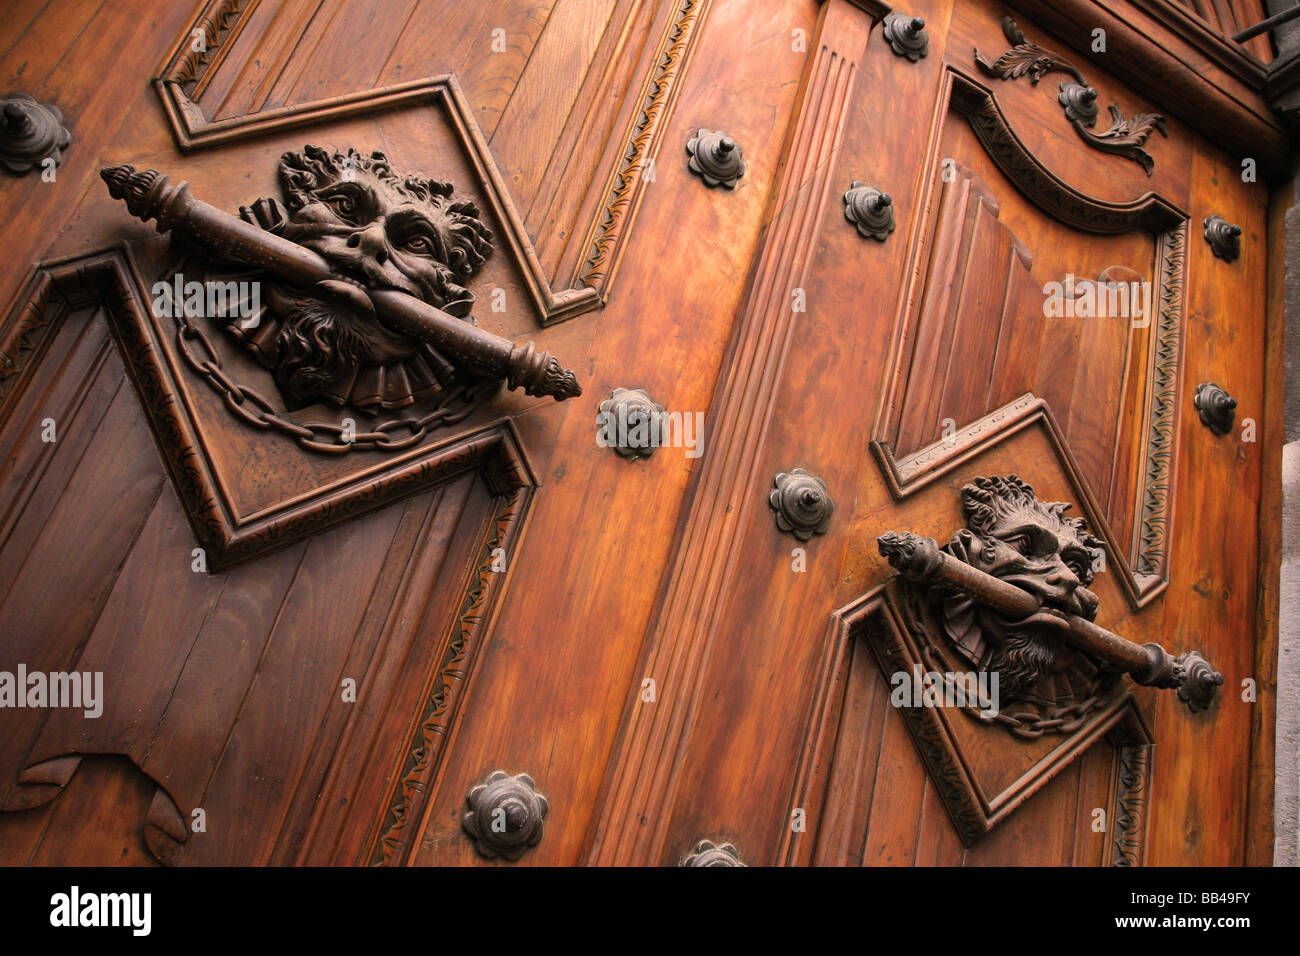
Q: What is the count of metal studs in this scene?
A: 12